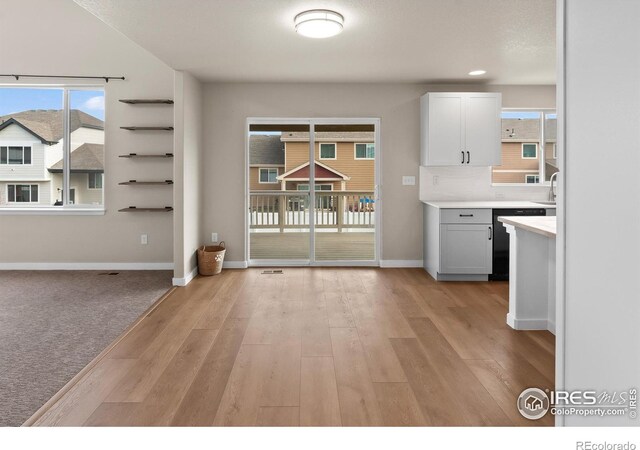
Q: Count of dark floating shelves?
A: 5